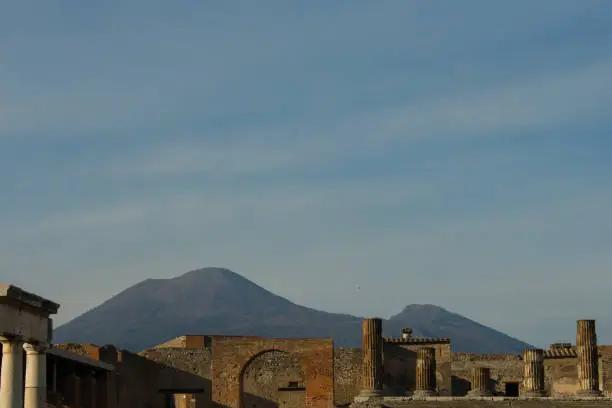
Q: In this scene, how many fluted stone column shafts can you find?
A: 5